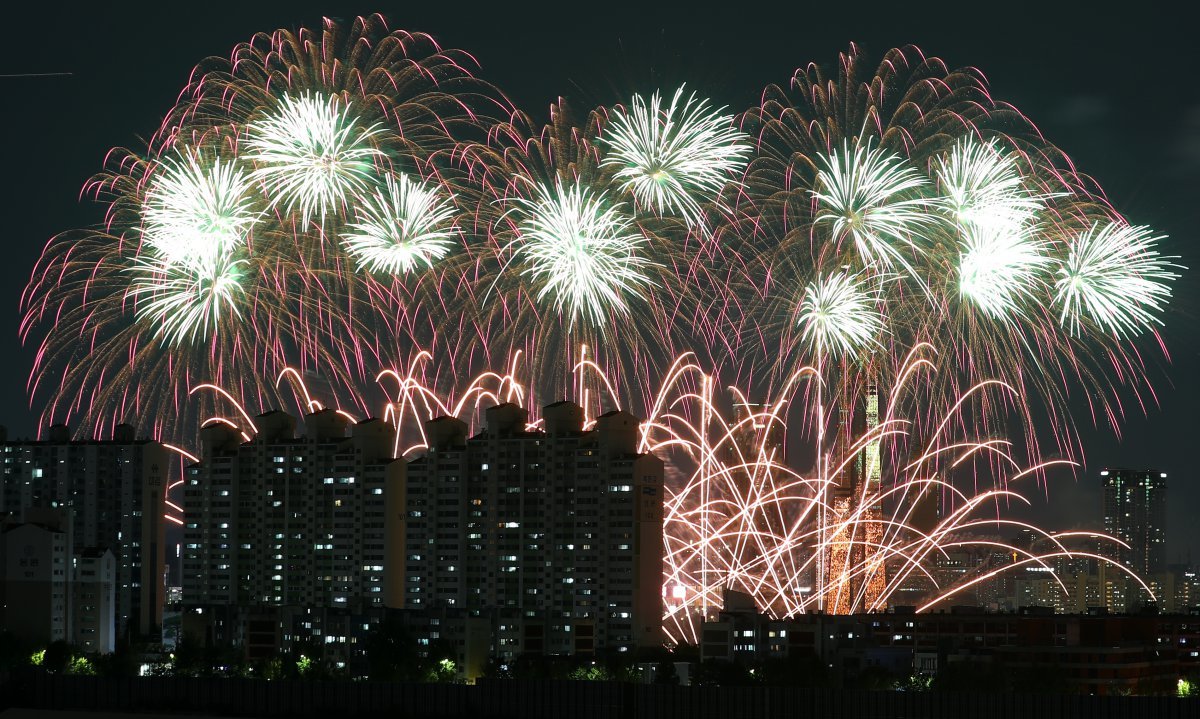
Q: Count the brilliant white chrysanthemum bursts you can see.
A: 11